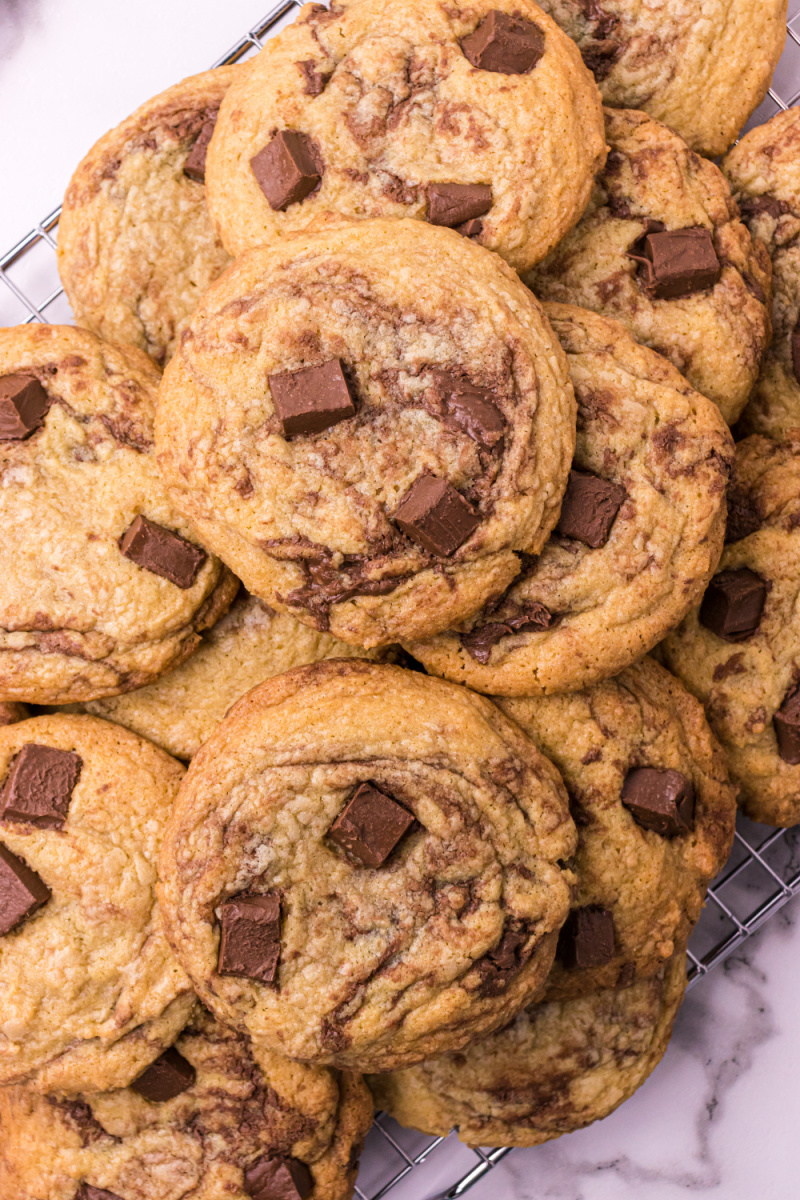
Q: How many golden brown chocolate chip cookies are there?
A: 15